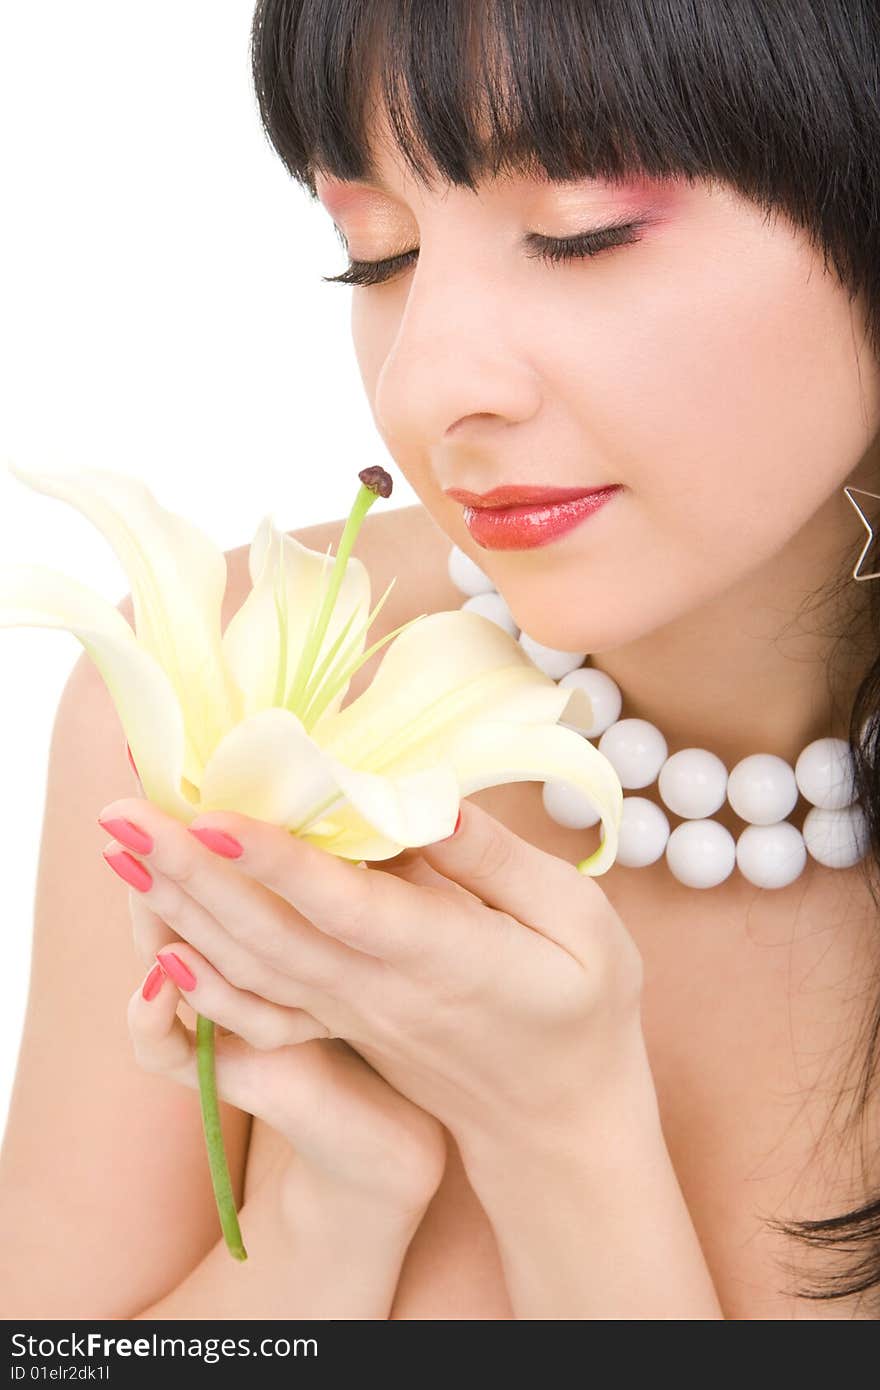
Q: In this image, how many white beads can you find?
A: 13